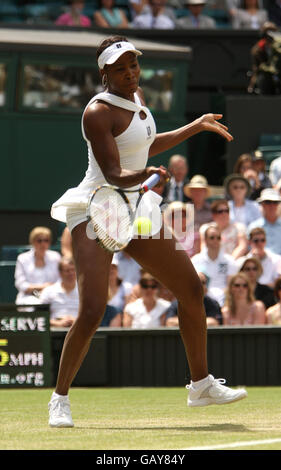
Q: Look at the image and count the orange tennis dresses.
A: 0